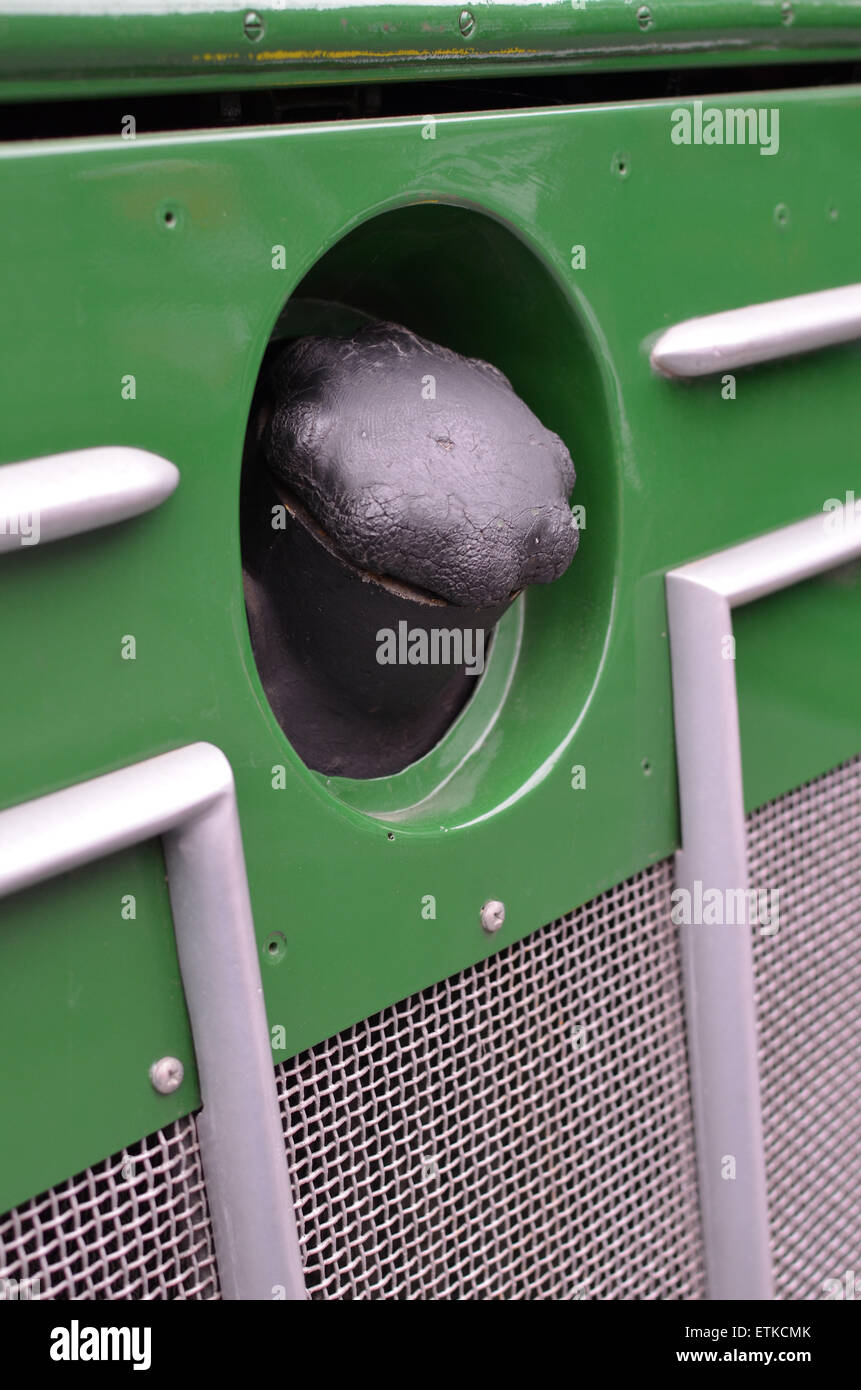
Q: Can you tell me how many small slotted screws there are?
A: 4